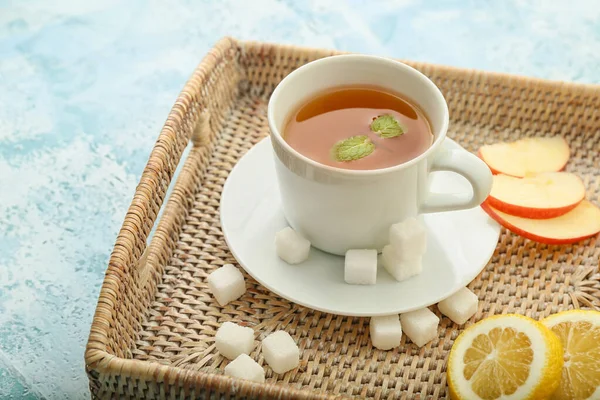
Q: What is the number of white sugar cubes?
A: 11